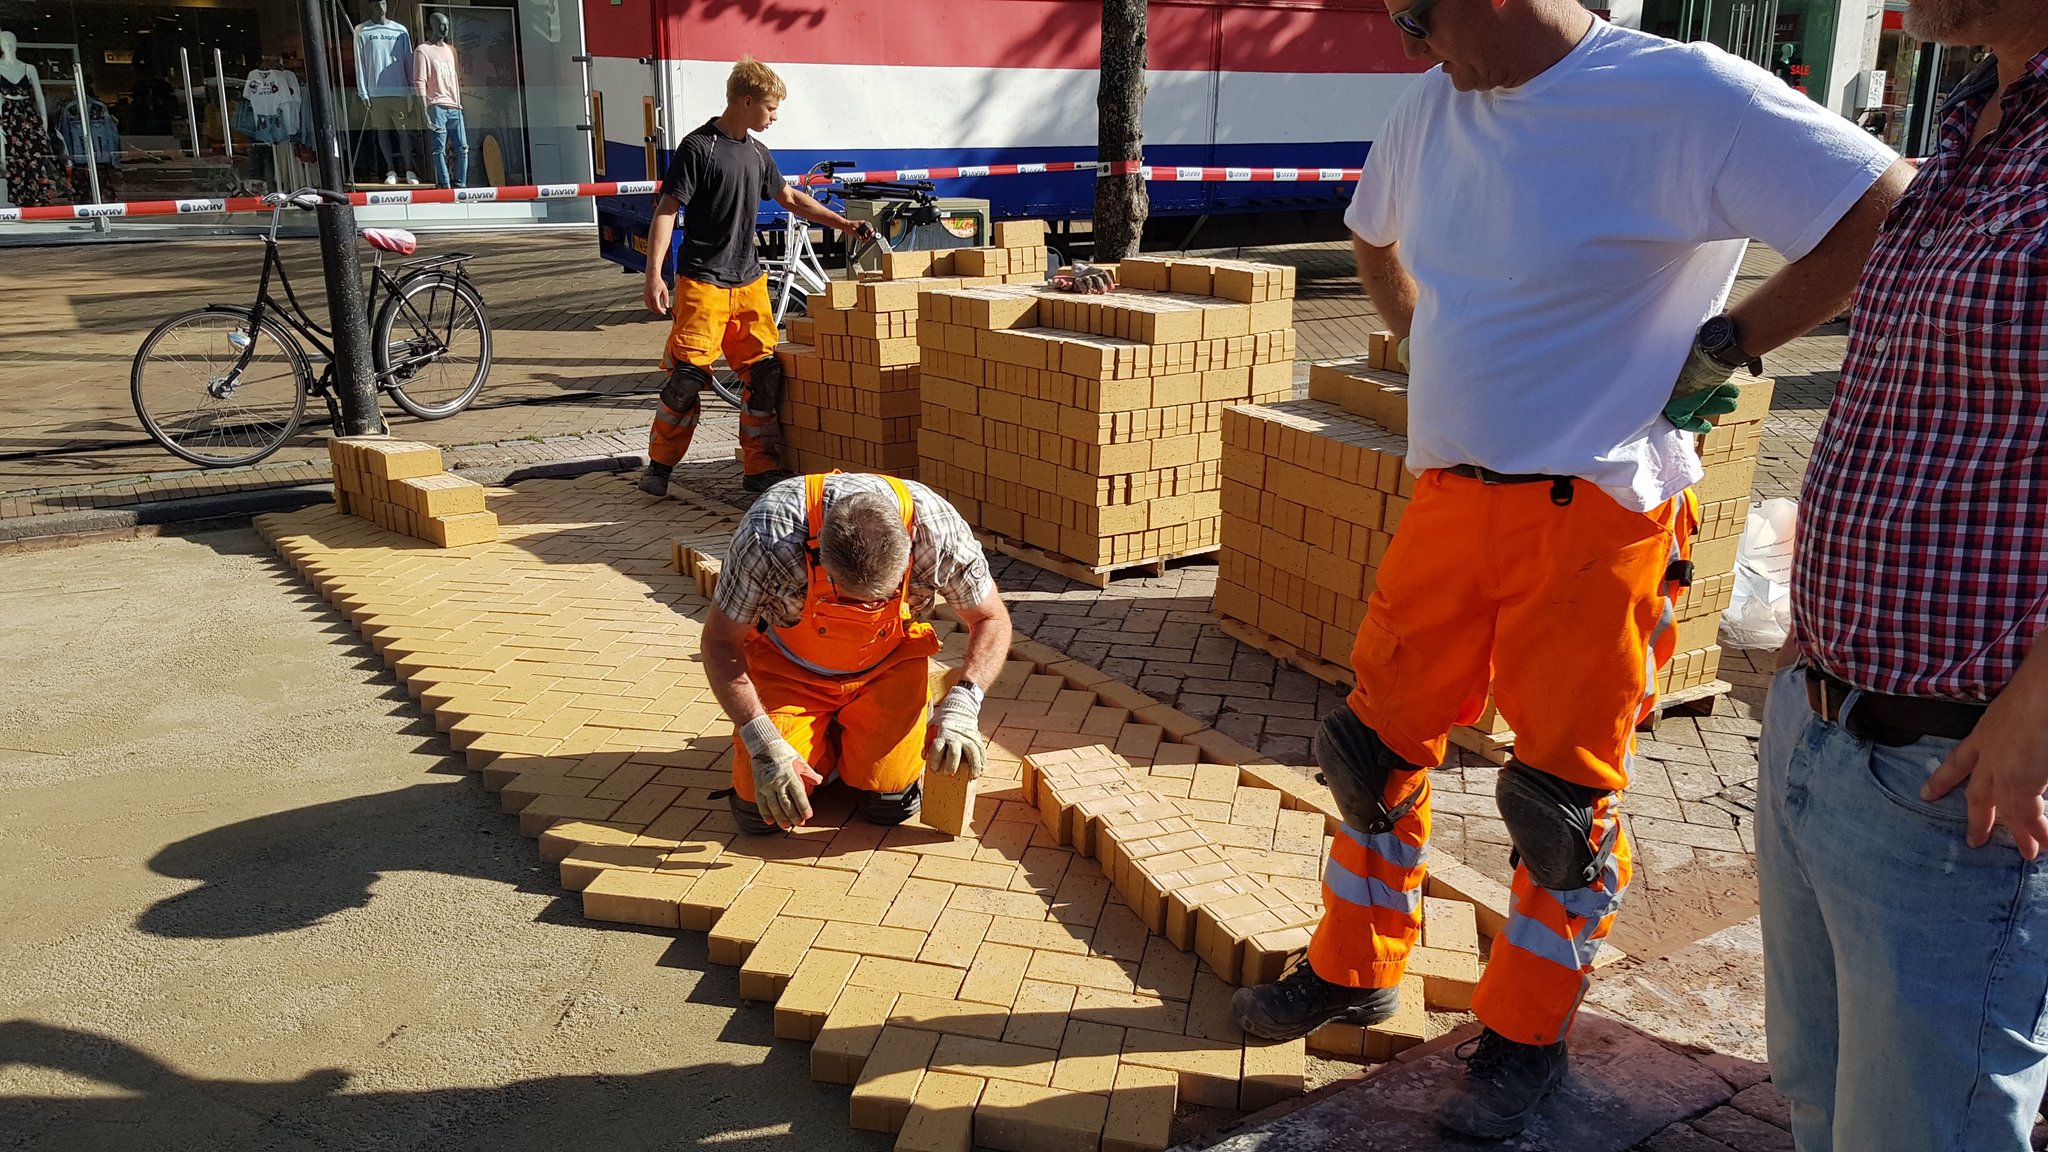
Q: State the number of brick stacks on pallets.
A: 3